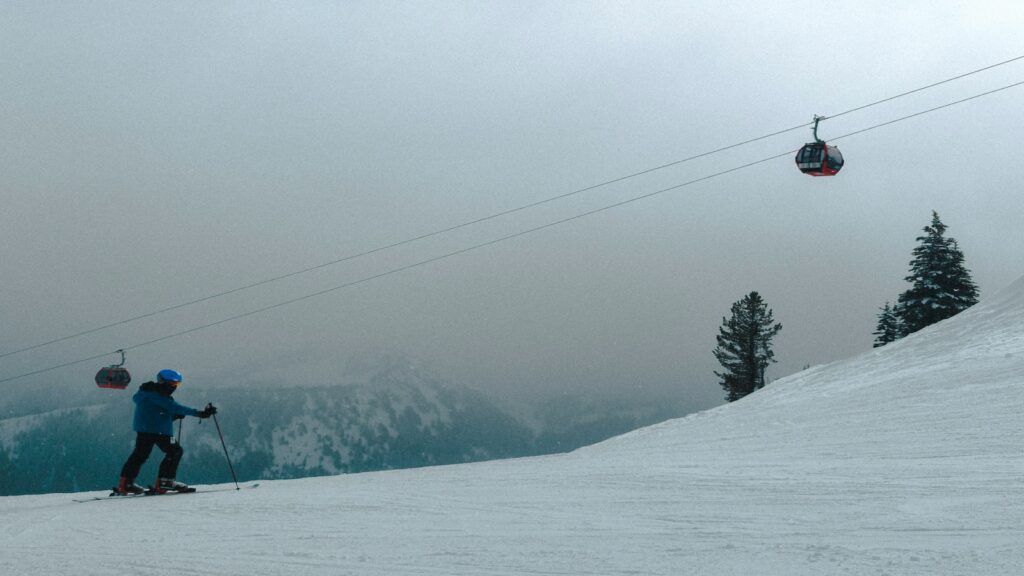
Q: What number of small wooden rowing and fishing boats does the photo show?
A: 0